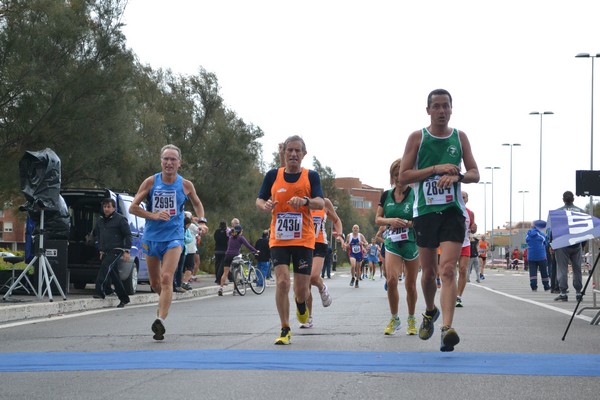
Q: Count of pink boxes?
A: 4